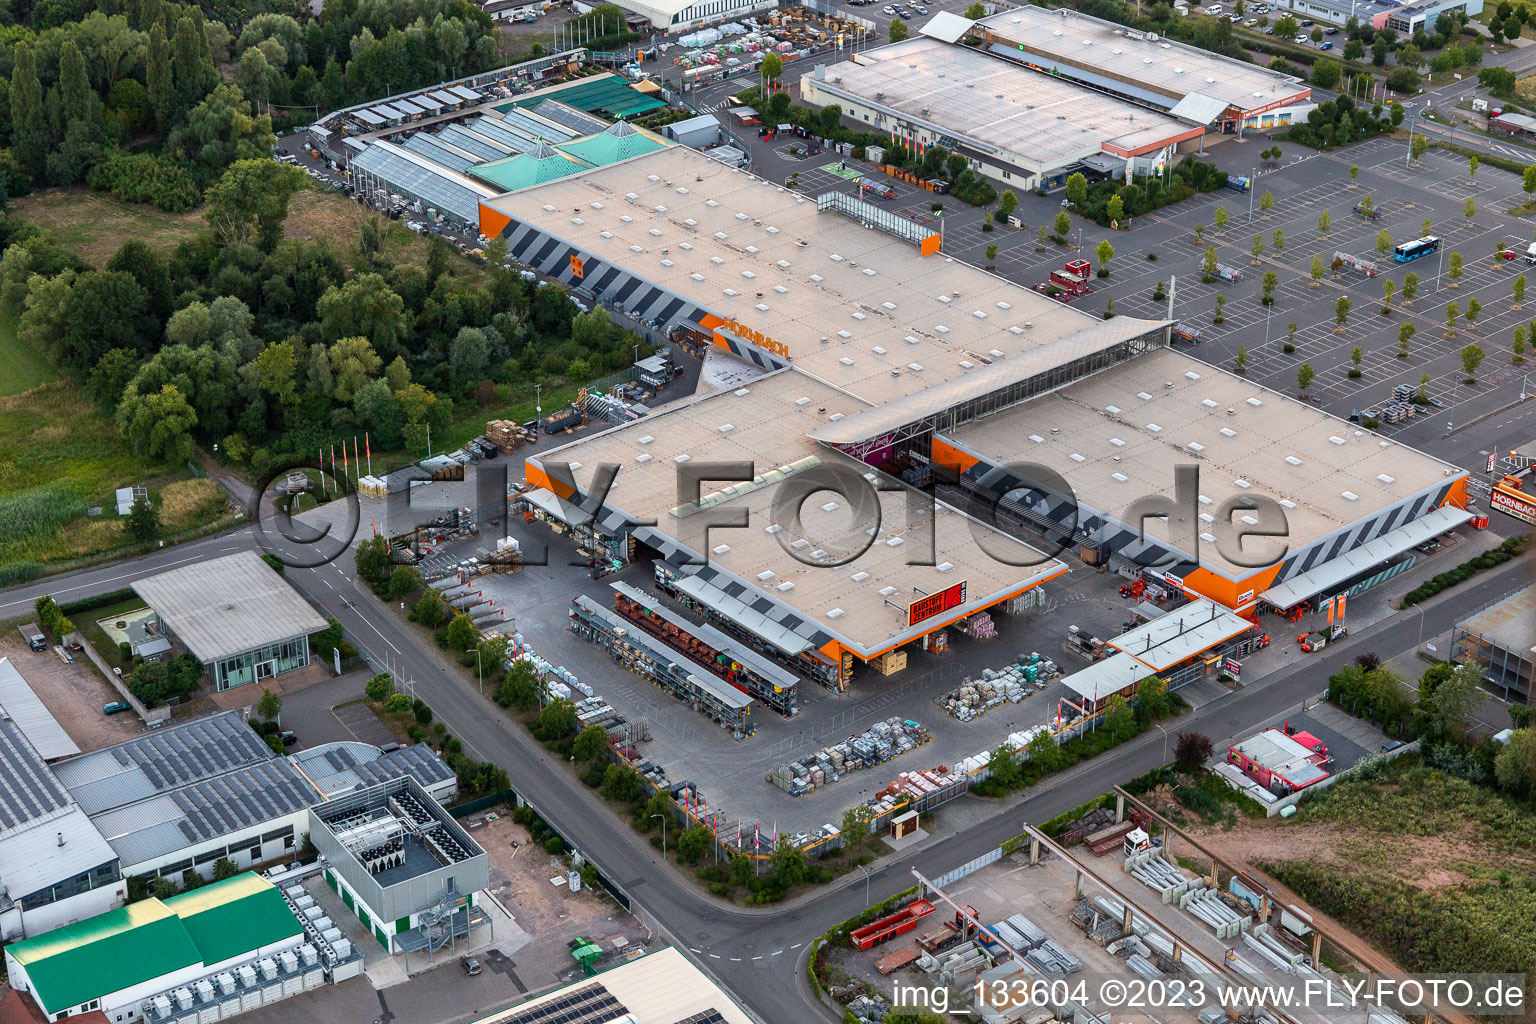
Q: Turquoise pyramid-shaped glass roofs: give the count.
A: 2